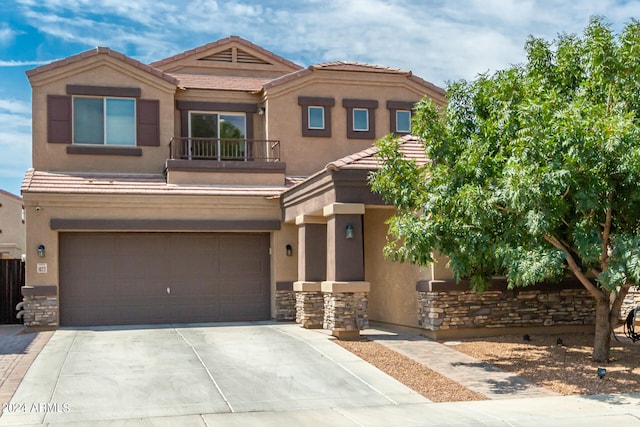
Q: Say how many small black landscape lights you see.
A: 3